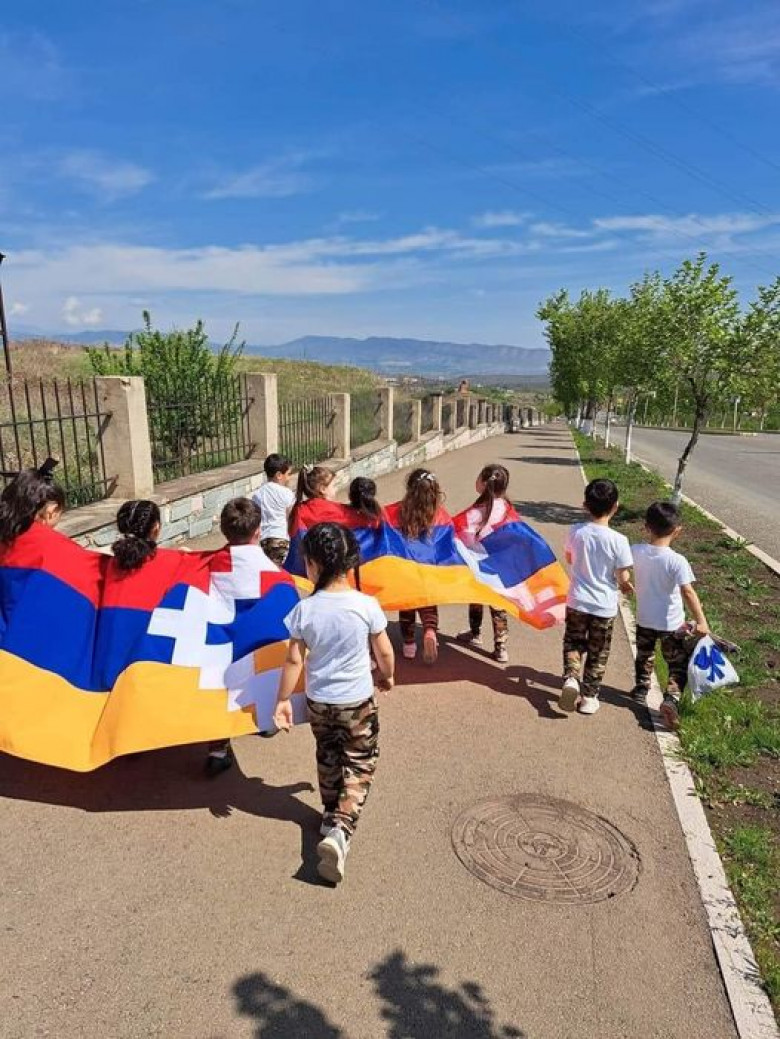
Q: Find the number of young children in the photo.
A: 11